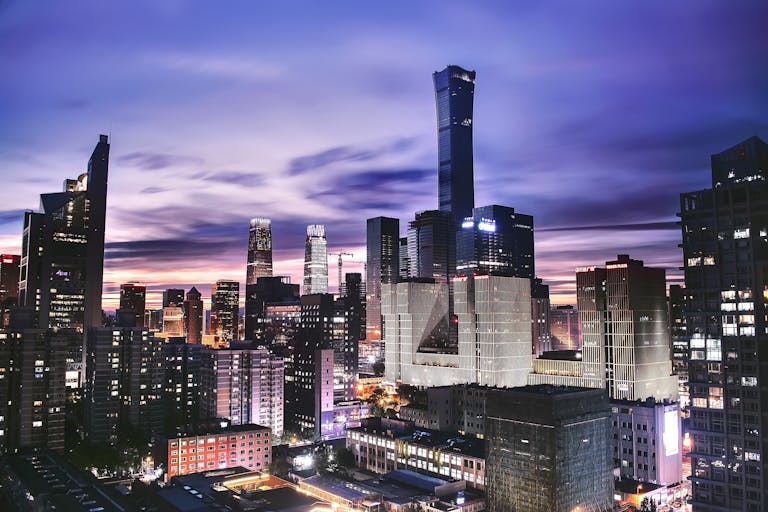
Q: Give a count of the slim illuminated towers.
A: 2